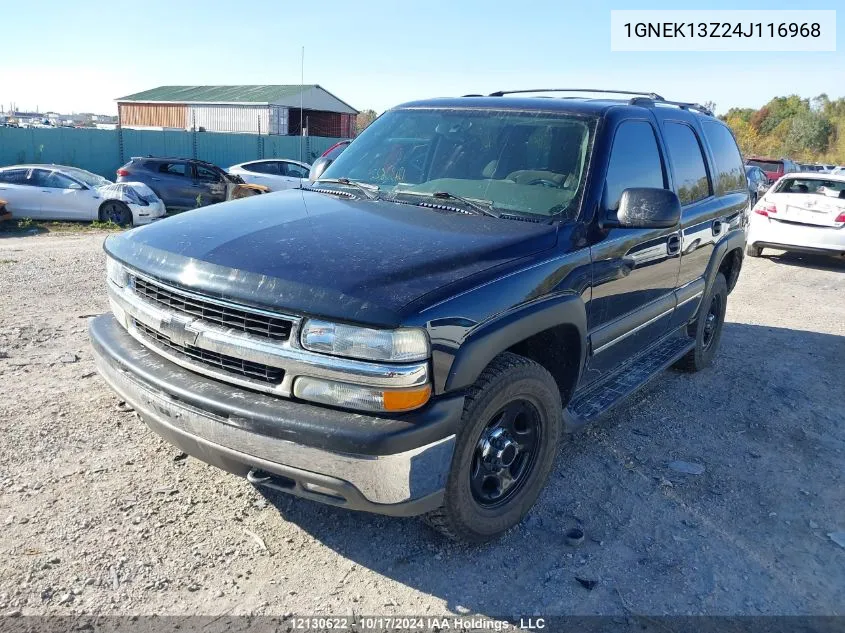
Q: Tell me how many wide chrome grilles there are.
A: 1